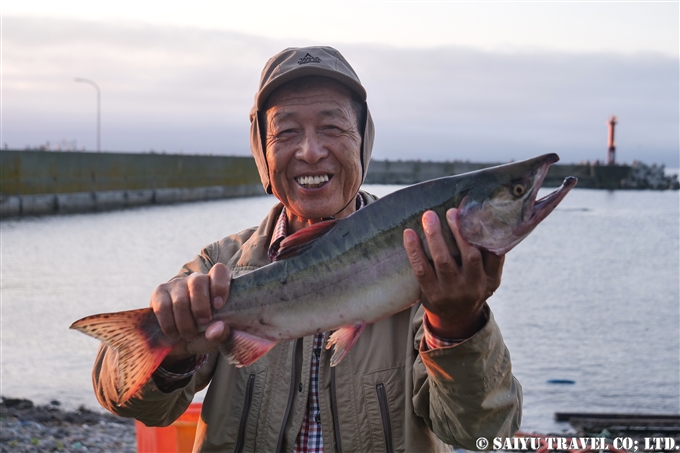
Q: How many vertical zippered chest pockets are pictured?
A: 2